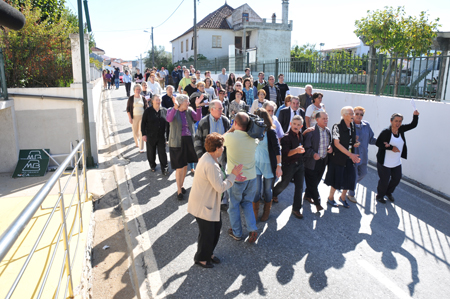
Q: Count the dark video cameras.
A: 1